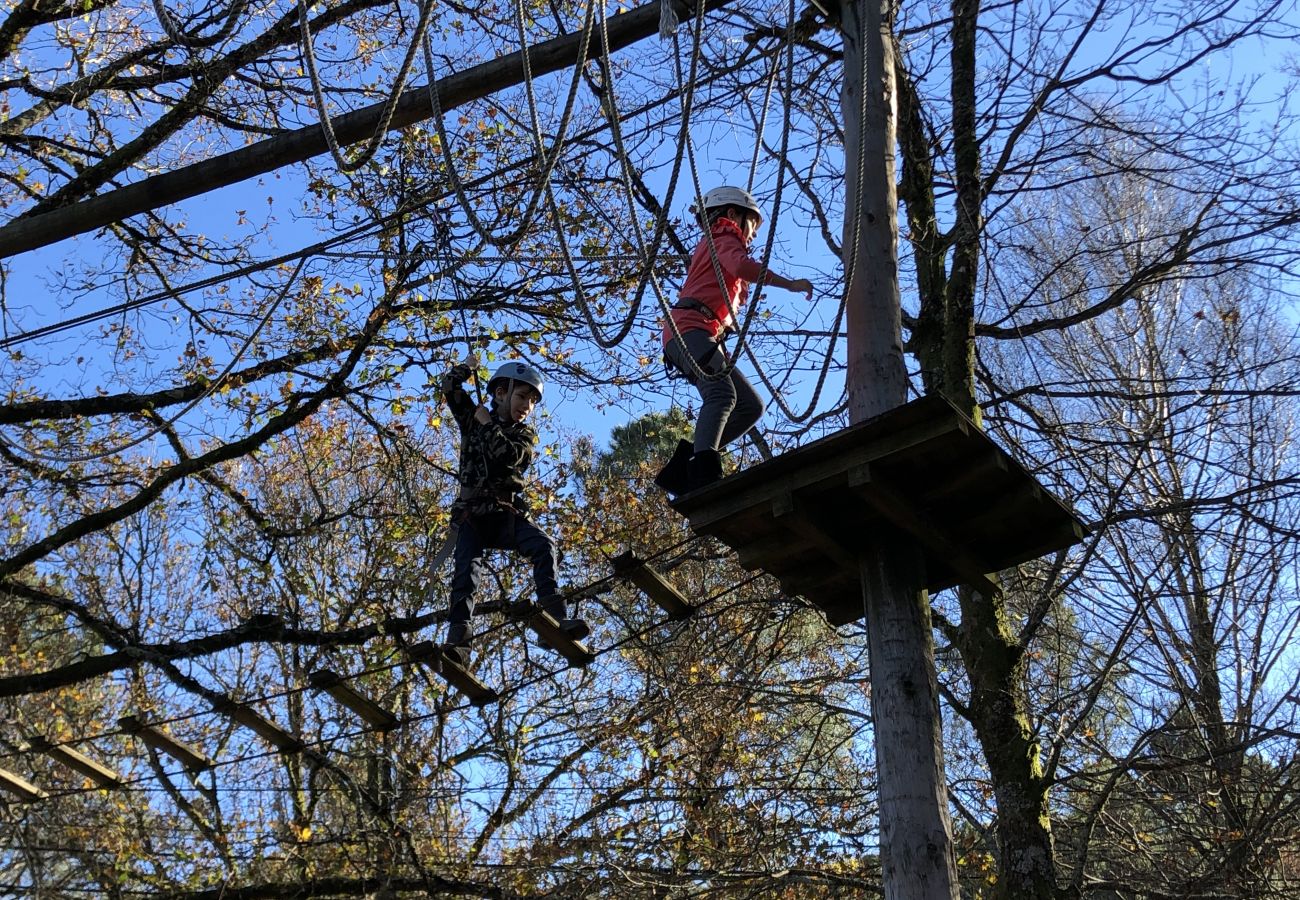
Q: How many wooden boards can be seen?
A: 8